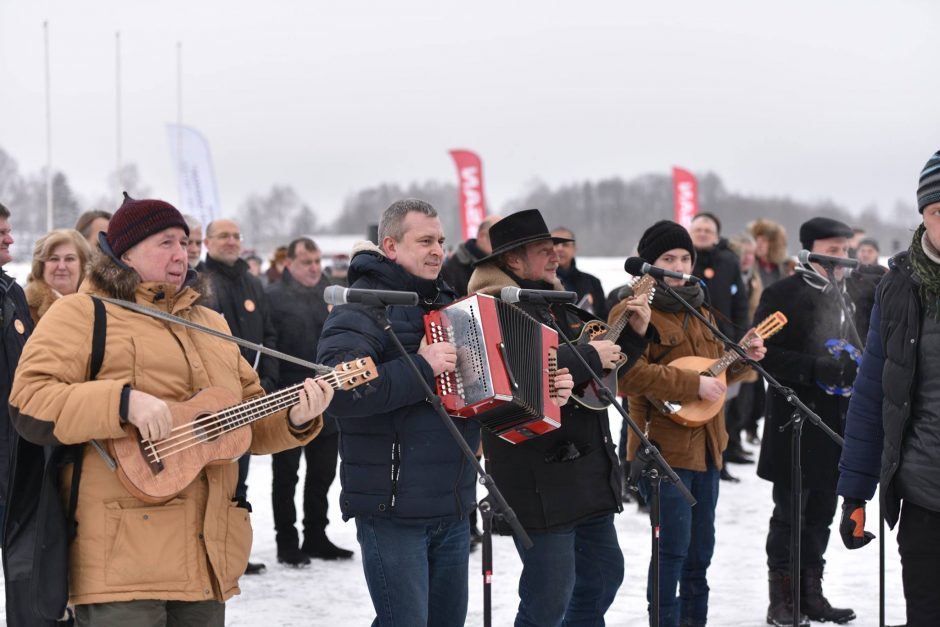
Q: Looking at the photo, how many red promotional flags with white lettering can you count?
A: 2